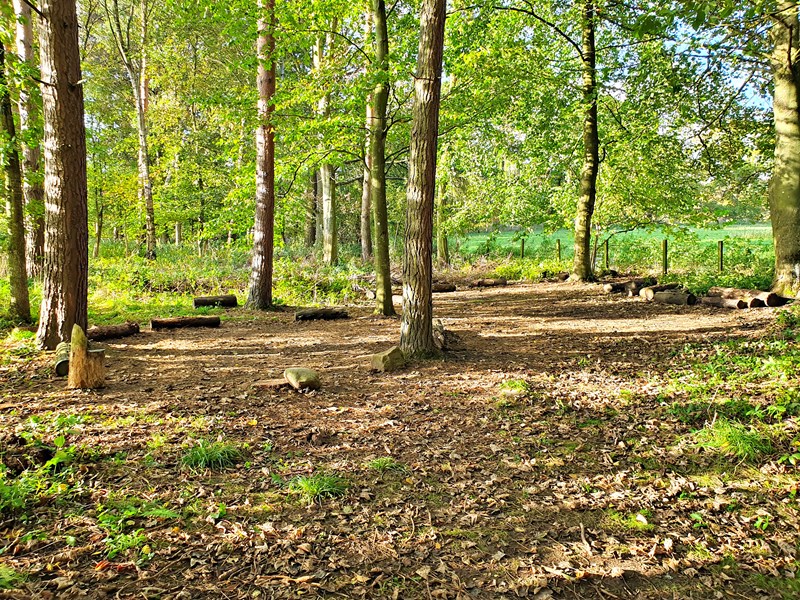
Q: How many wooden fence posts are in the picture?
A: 5